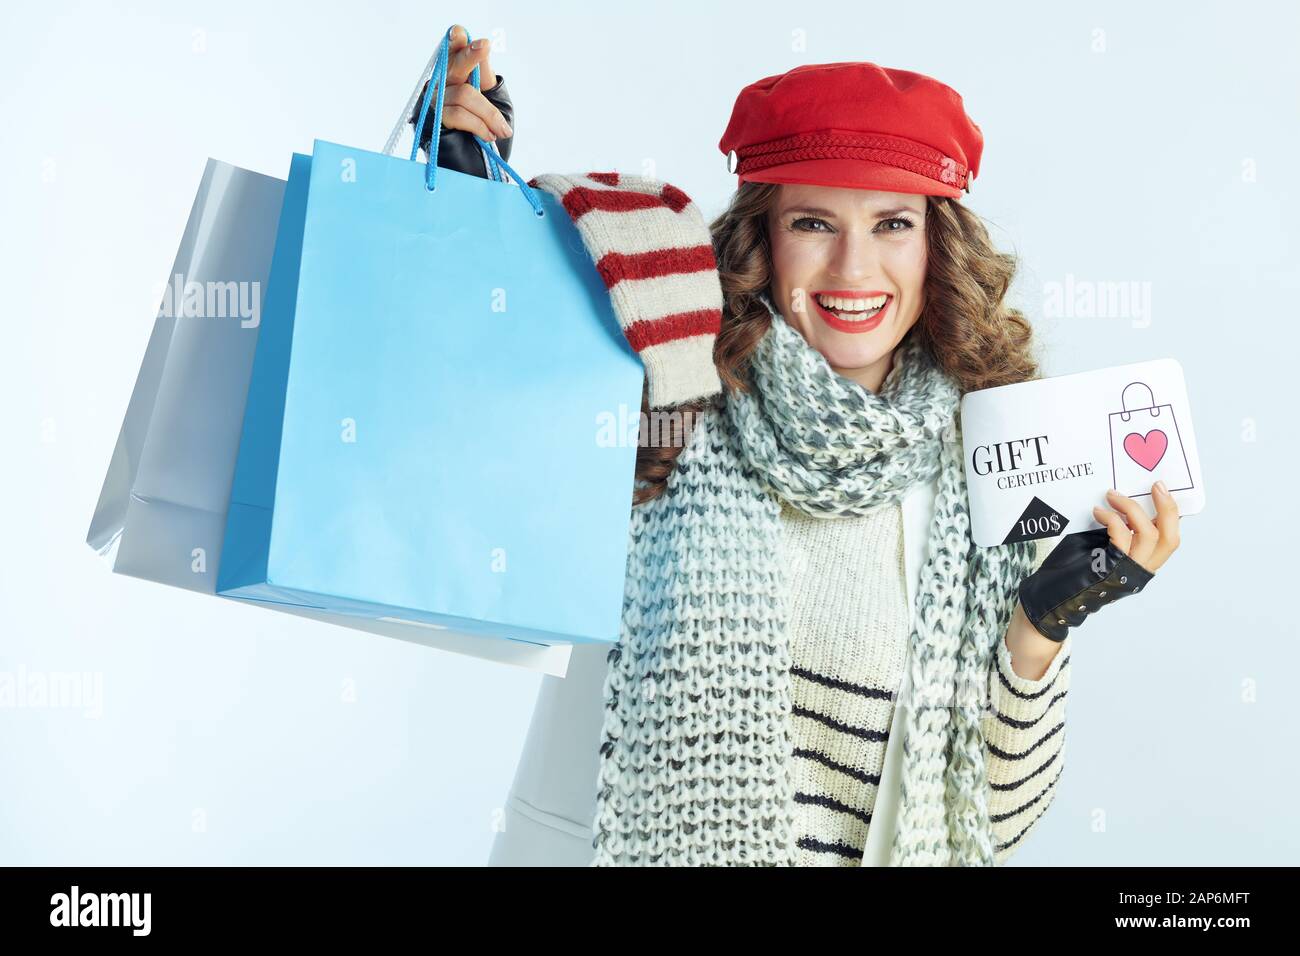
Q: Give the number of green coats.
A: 0